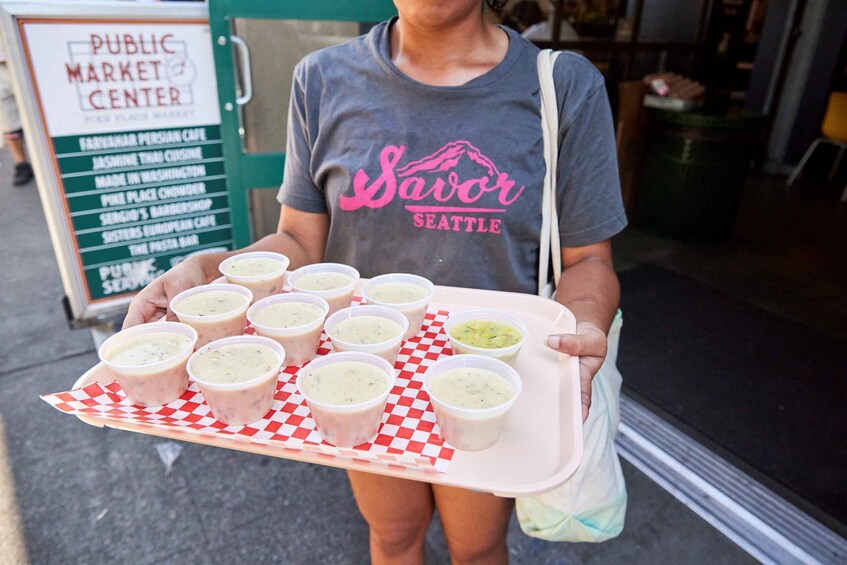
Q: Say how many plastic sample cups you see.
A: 11